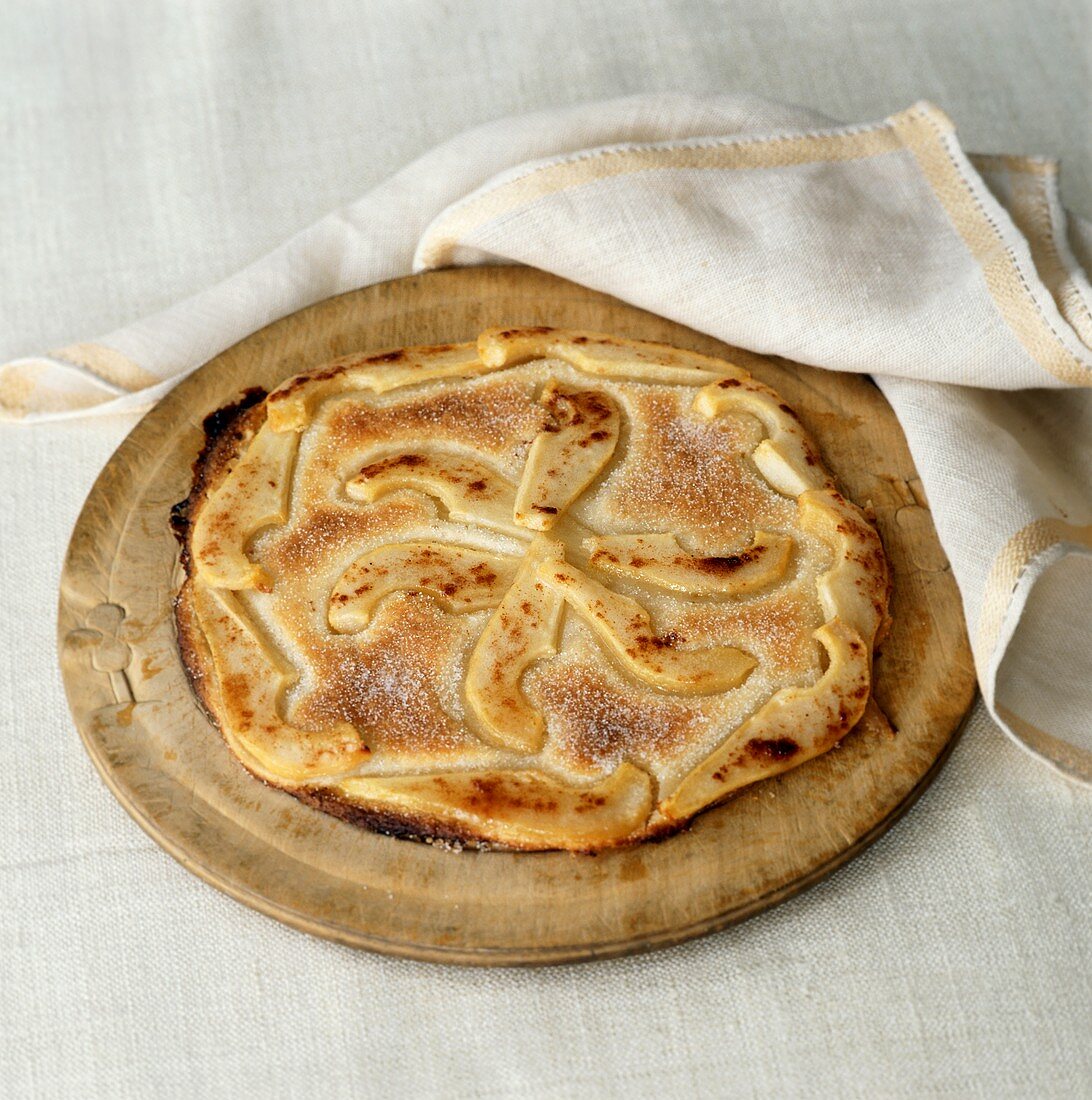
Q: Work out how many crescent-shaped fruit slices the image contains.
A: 14